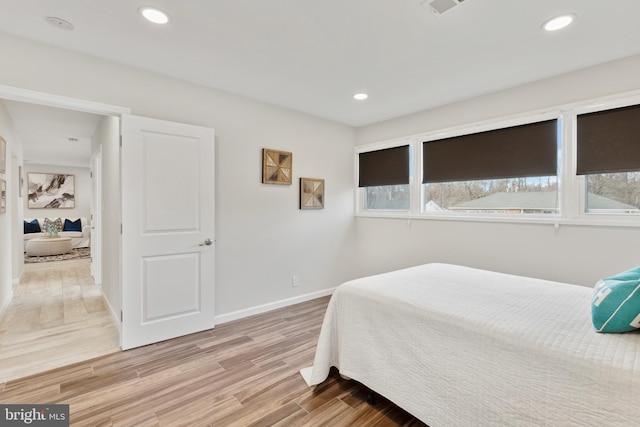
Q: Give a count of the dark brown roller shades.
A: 3